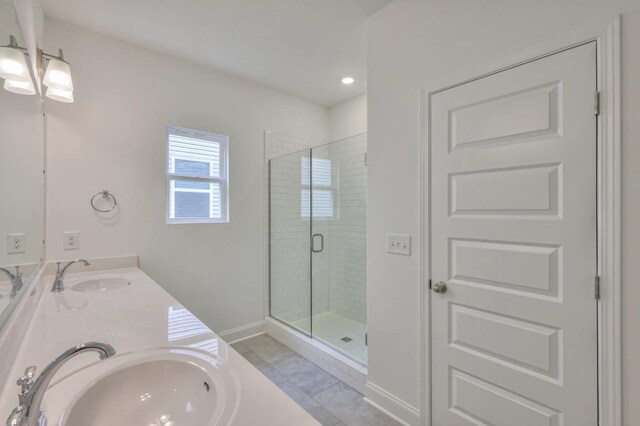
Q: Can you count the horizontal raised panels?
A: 5